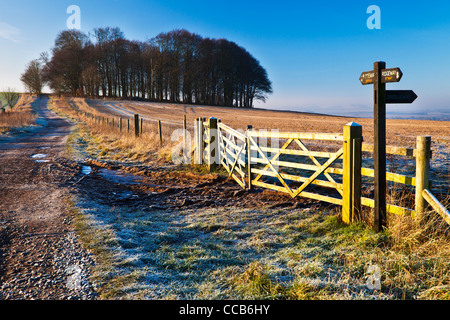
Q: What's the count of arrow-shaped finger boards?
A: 3